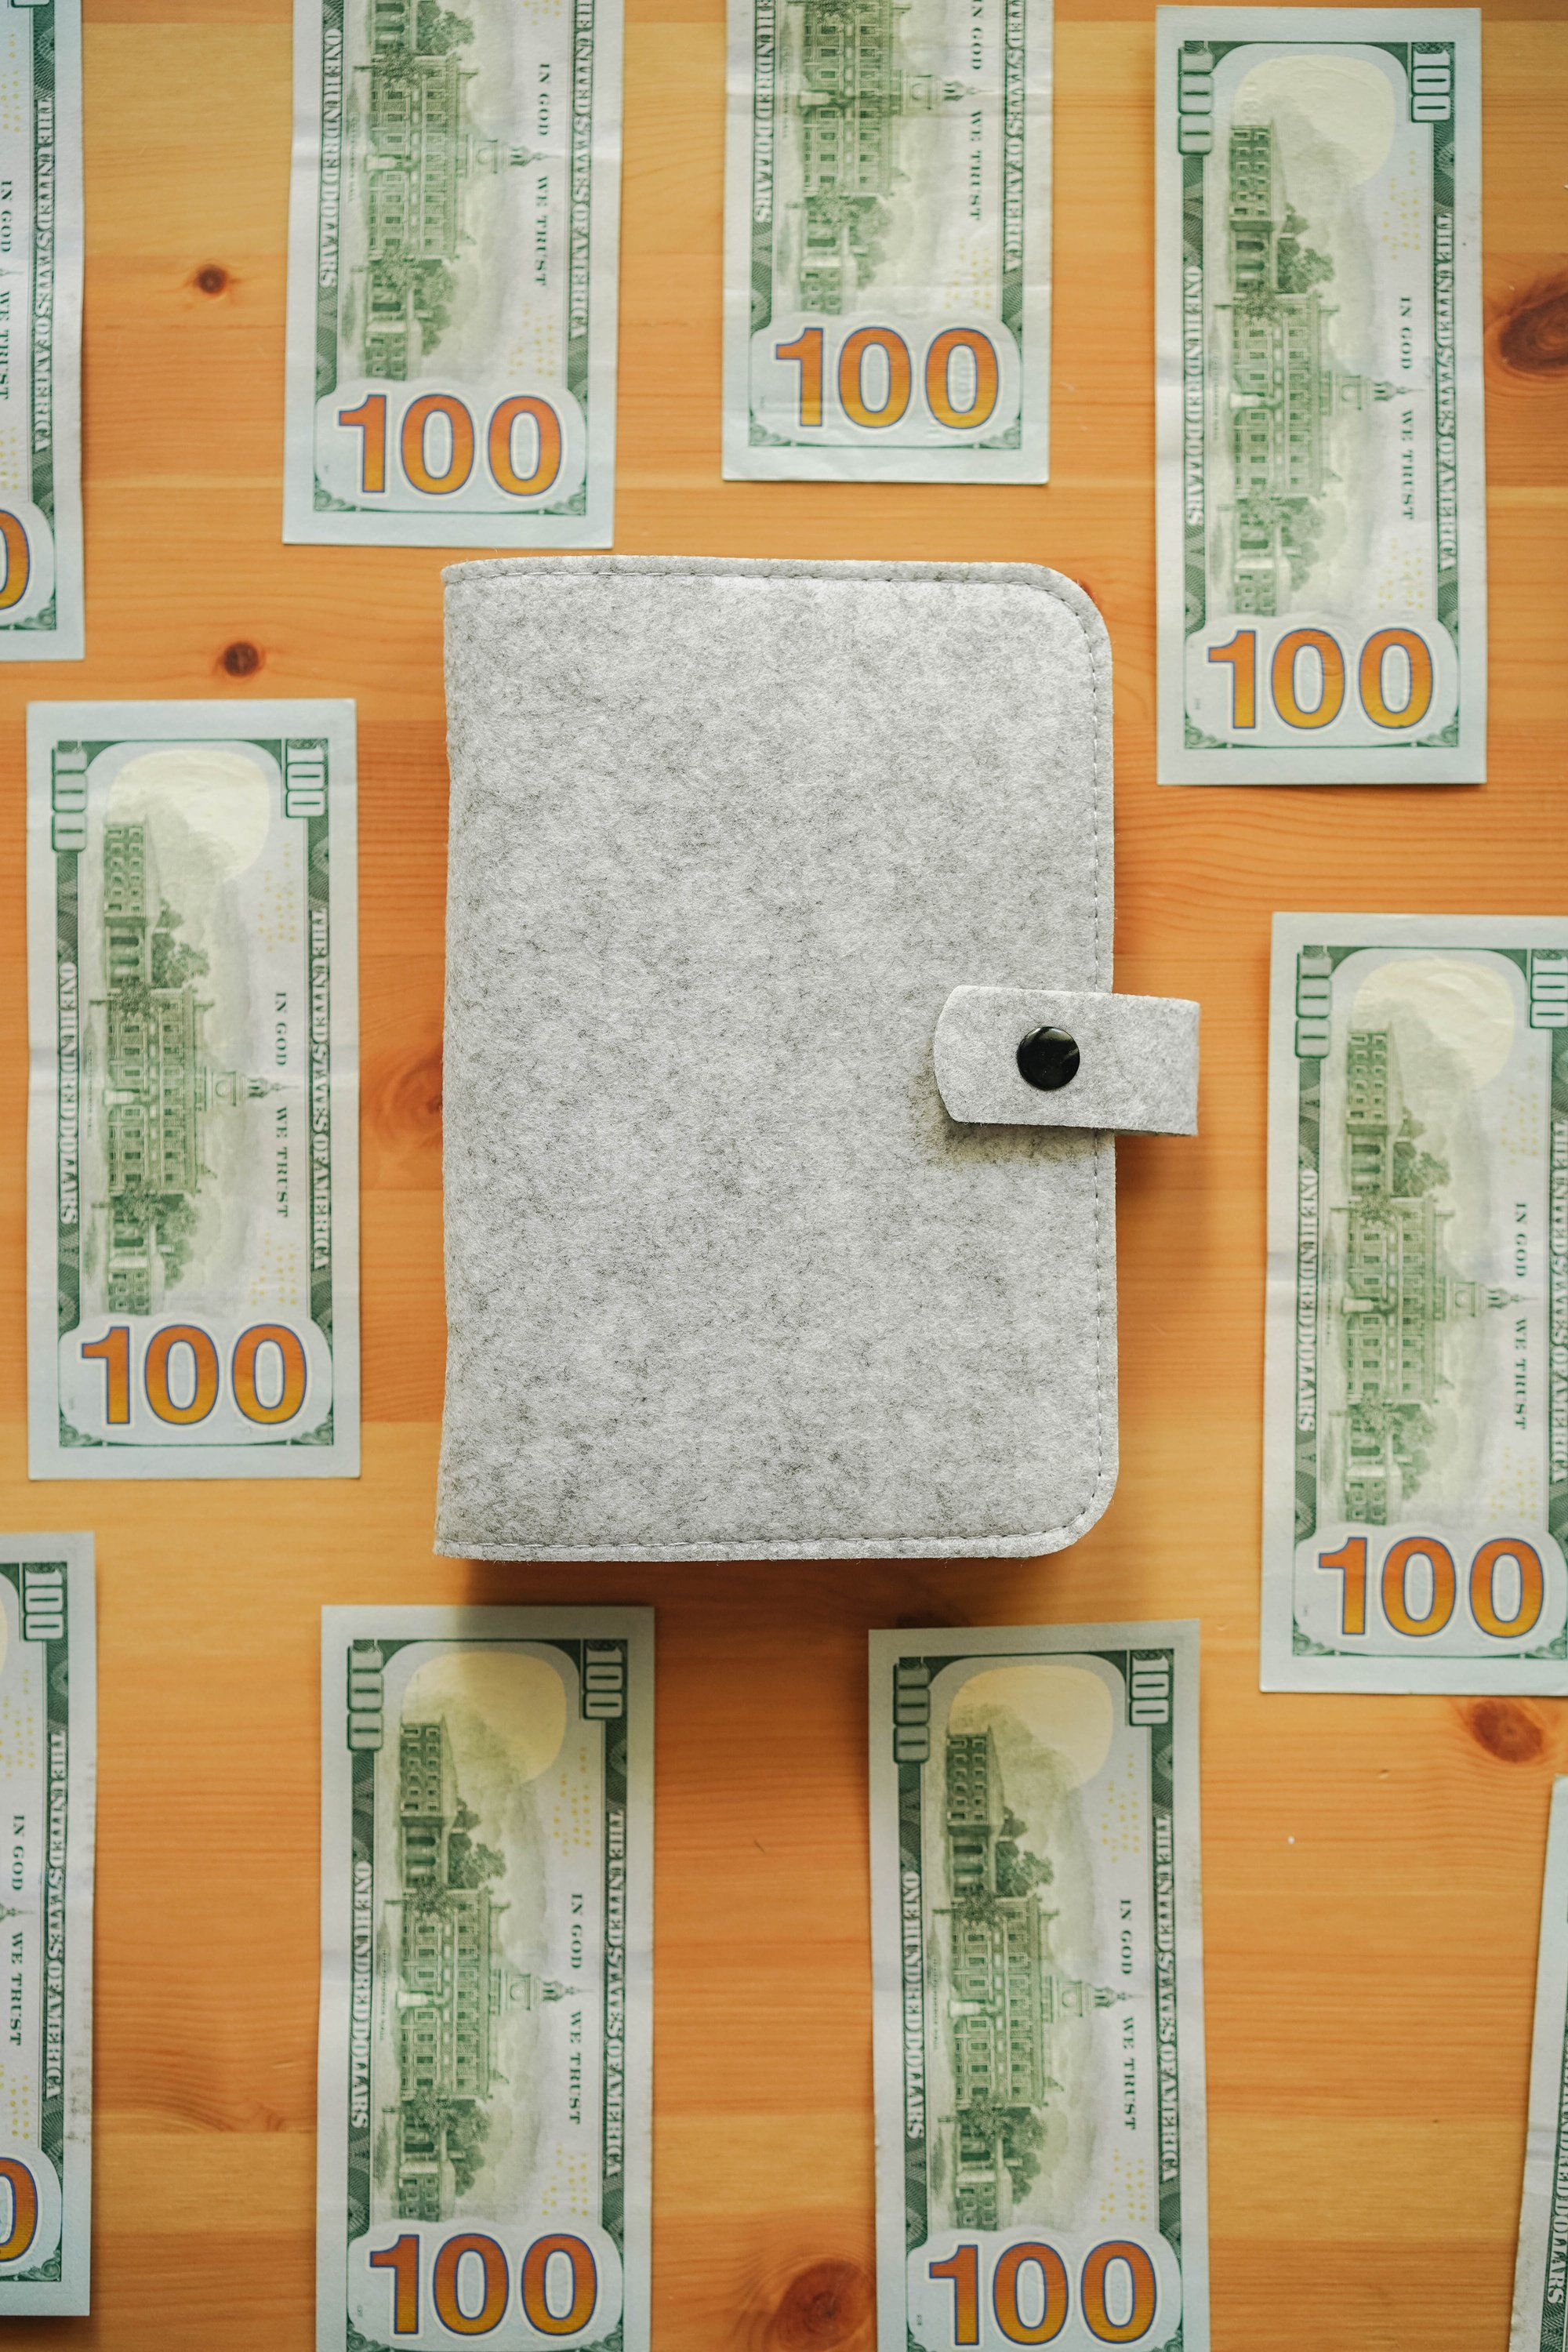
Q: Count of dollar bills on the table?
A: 10